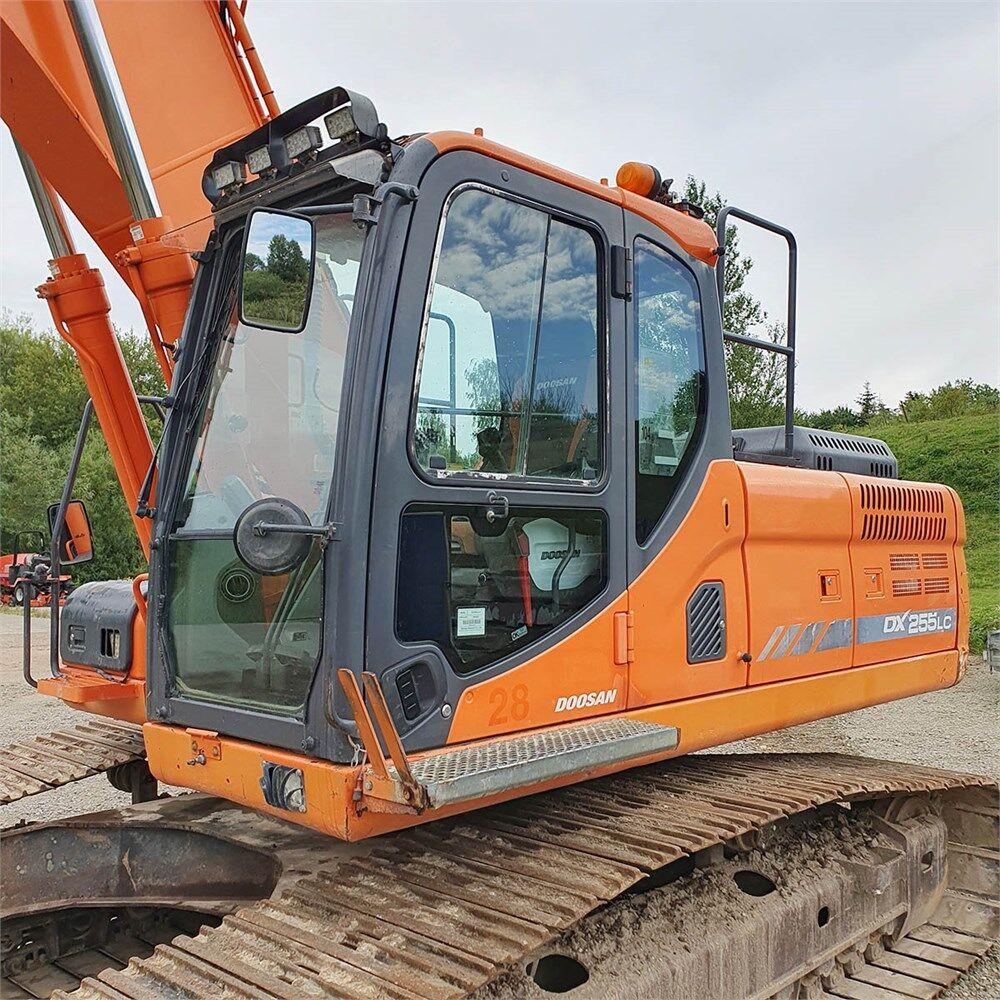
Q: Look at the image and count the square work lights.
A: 4